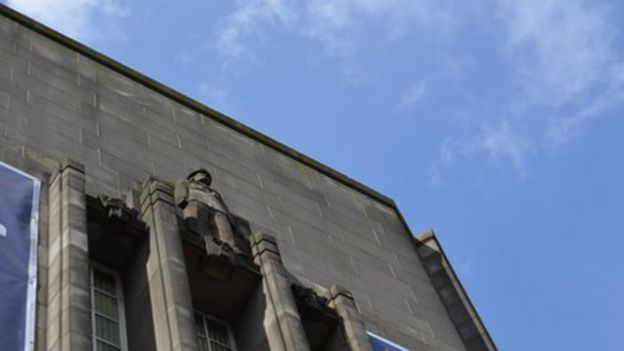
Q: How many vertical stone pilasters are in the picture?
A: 4